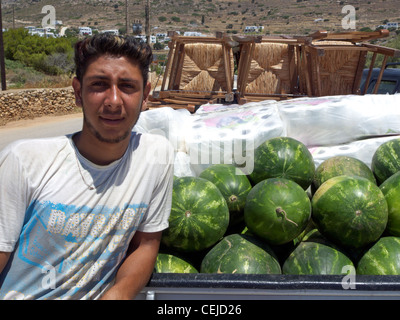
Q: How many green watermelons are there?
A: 12